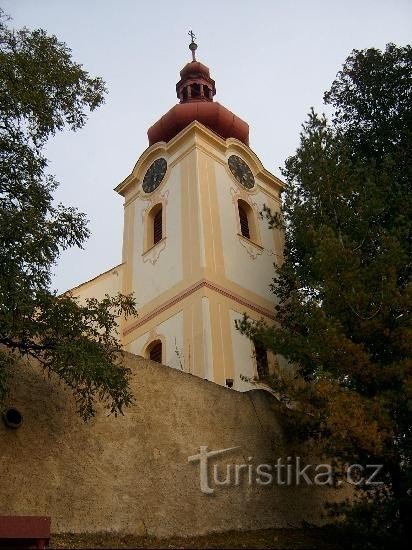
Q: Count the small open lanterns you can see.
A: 1